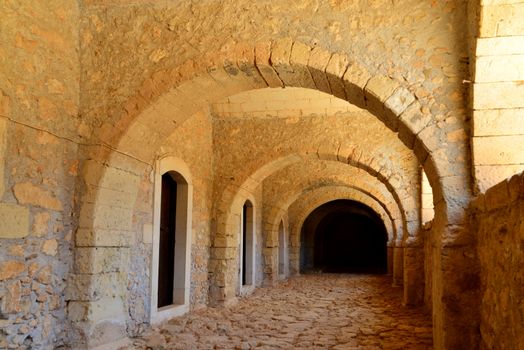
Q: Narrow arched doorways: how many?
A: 3